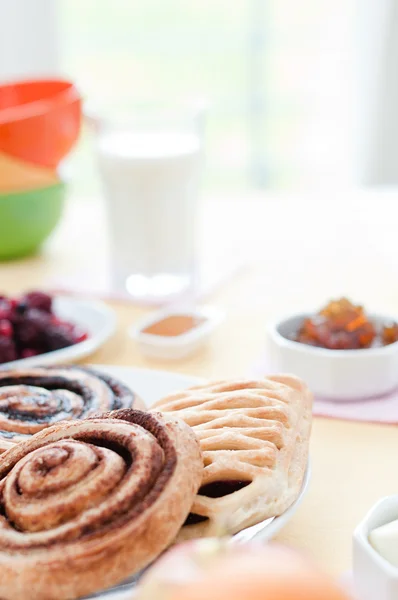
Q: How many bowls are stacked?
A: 3